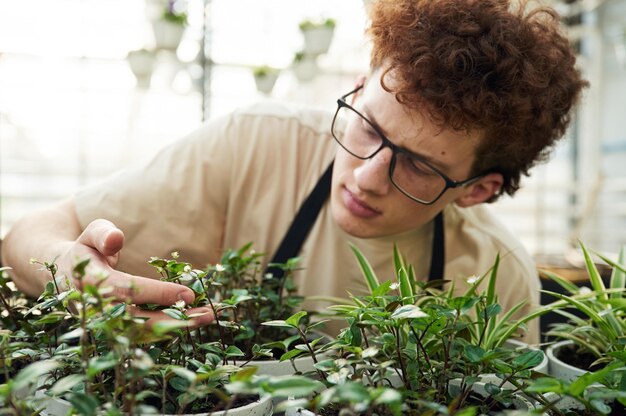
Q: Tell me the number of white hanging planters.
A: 5